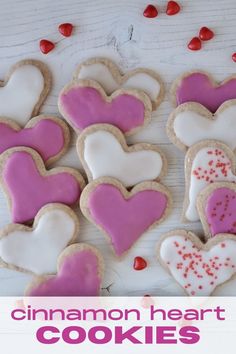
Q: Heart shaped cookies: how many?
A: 14